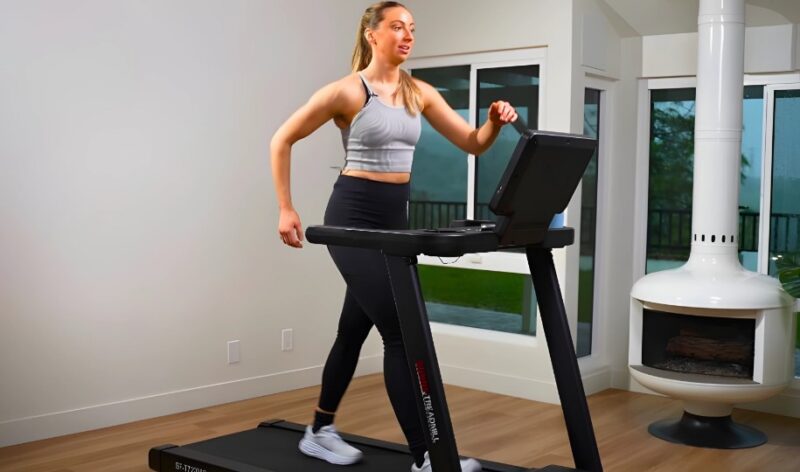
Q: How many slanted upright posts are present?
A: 2